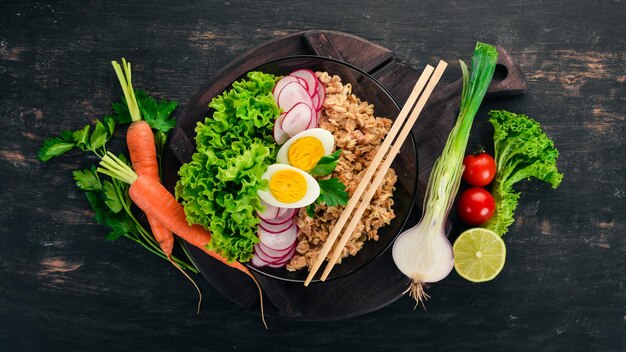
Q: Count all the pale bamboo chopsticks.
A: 2